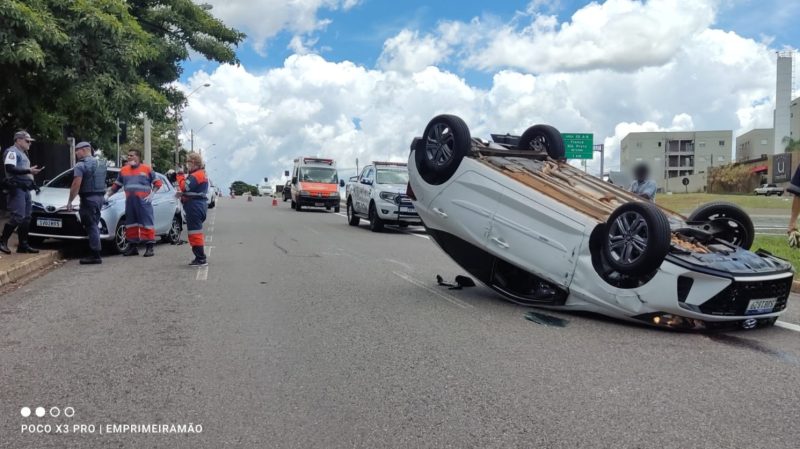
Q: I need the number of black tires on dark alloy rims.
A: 4